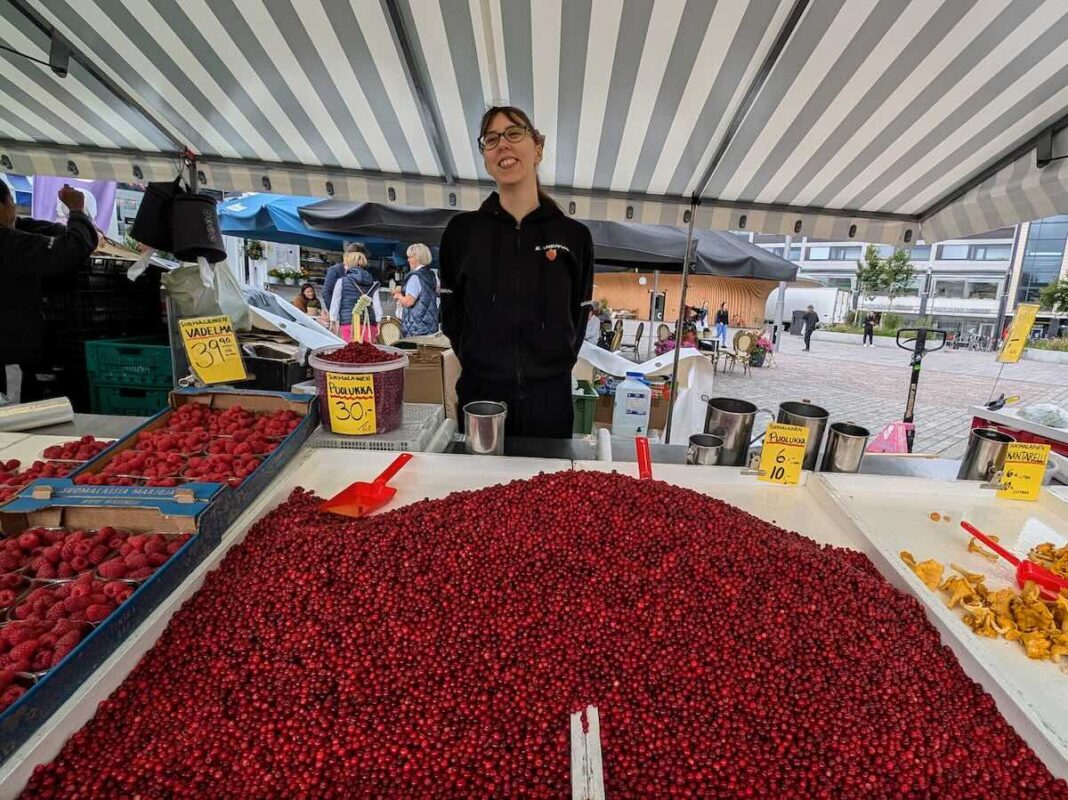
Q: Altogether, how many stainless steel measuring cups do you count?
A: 6